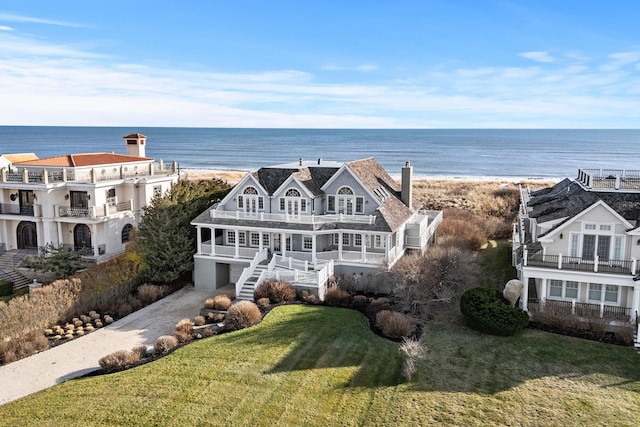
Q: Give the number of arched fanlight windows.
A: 3